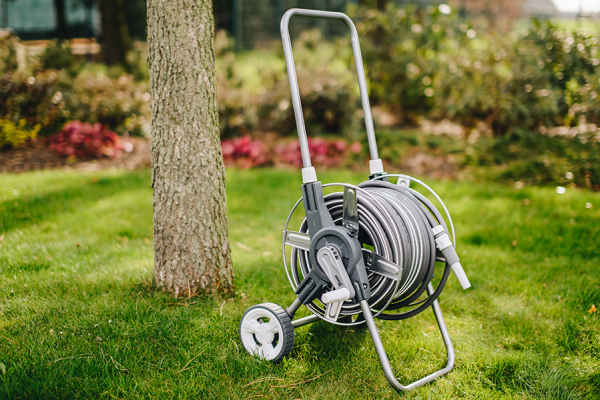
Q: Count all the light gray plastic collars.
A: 2